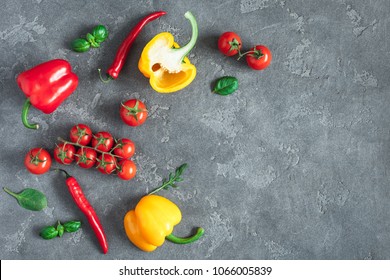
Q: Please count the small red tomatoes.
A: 11